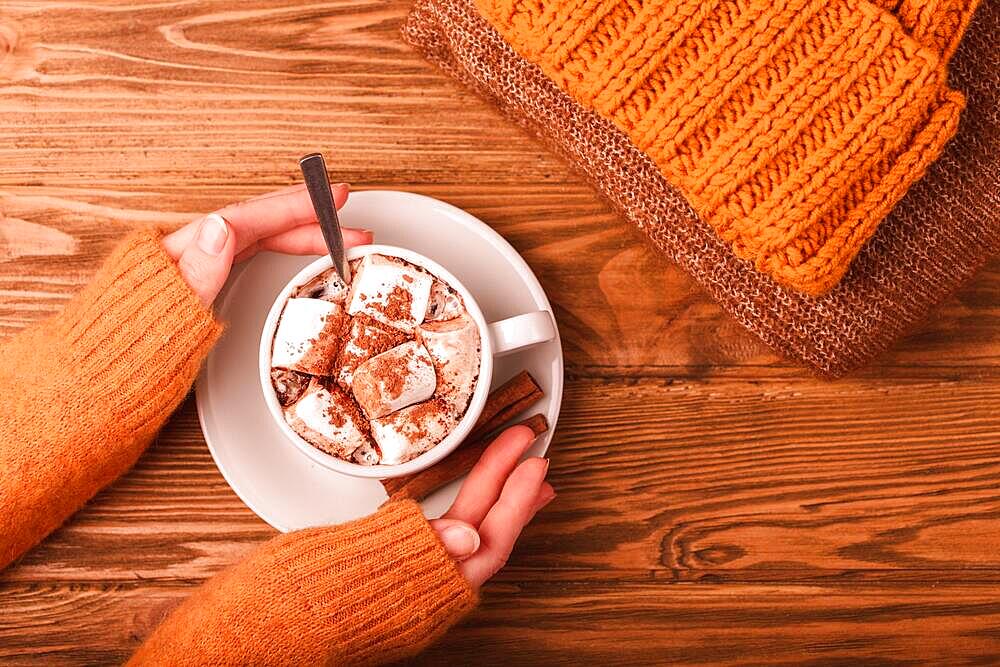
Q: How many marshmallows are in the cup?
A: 7